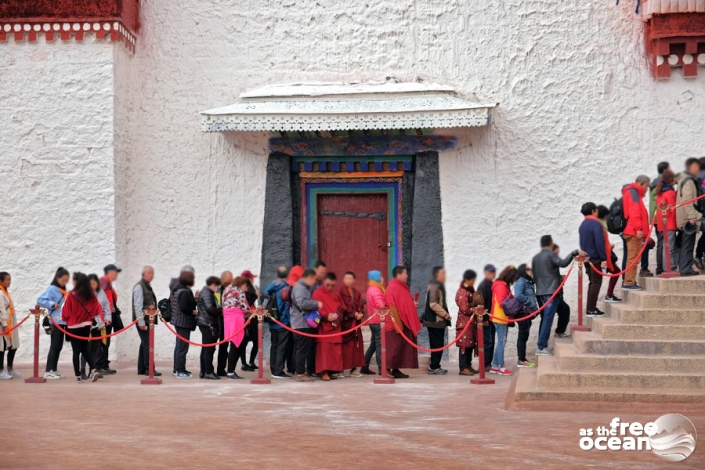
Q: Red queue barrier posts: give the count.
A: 7